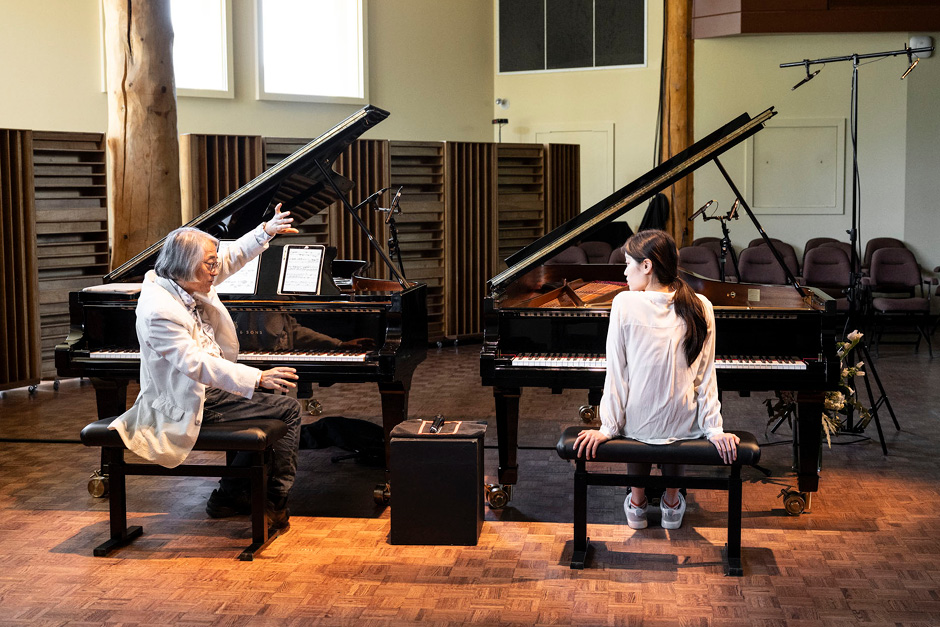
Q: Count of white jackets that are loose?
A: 1